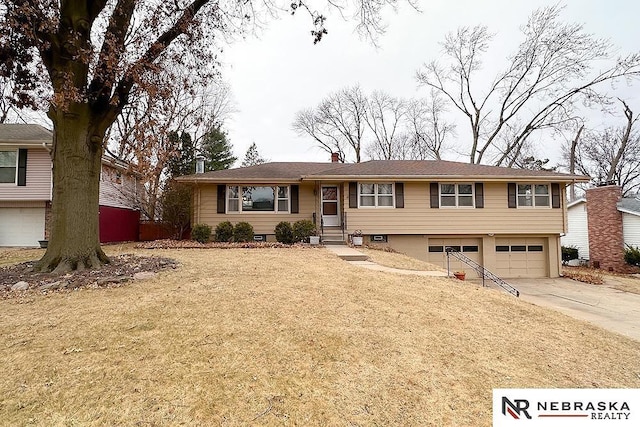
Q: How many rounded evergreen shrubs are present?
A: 5